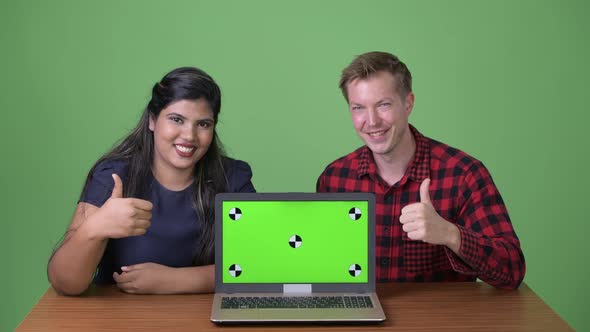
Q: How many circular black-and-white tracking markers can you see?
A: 5